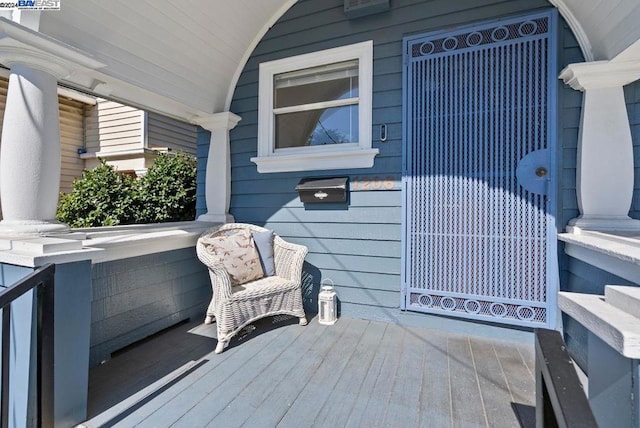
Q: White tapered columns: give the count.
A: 3